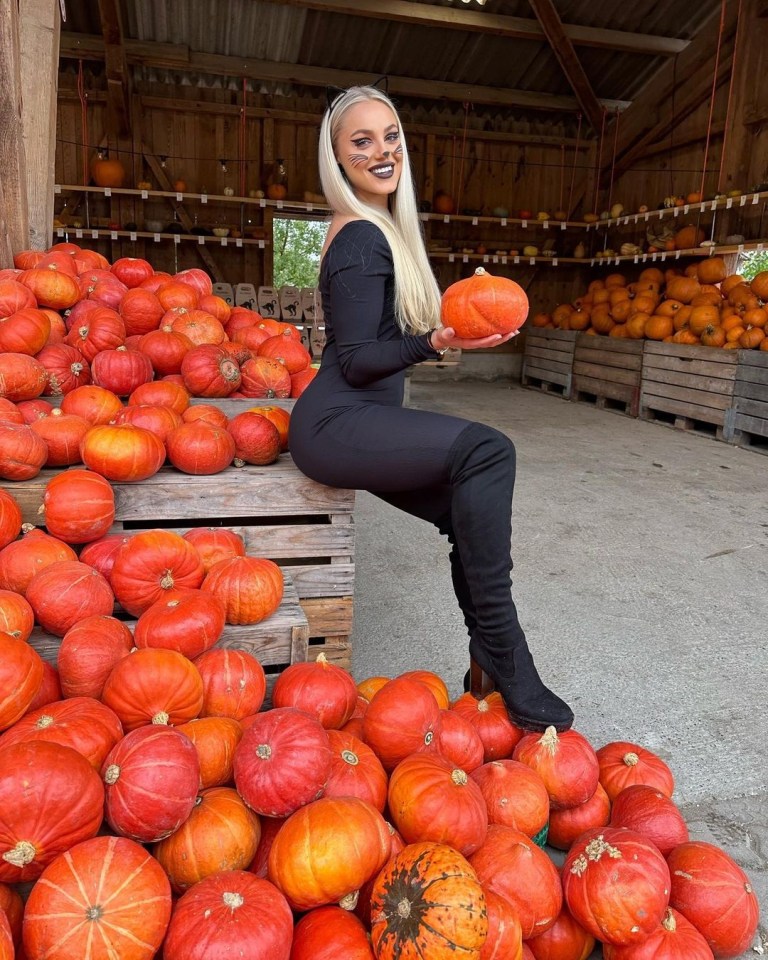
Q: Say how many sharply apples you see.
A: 0